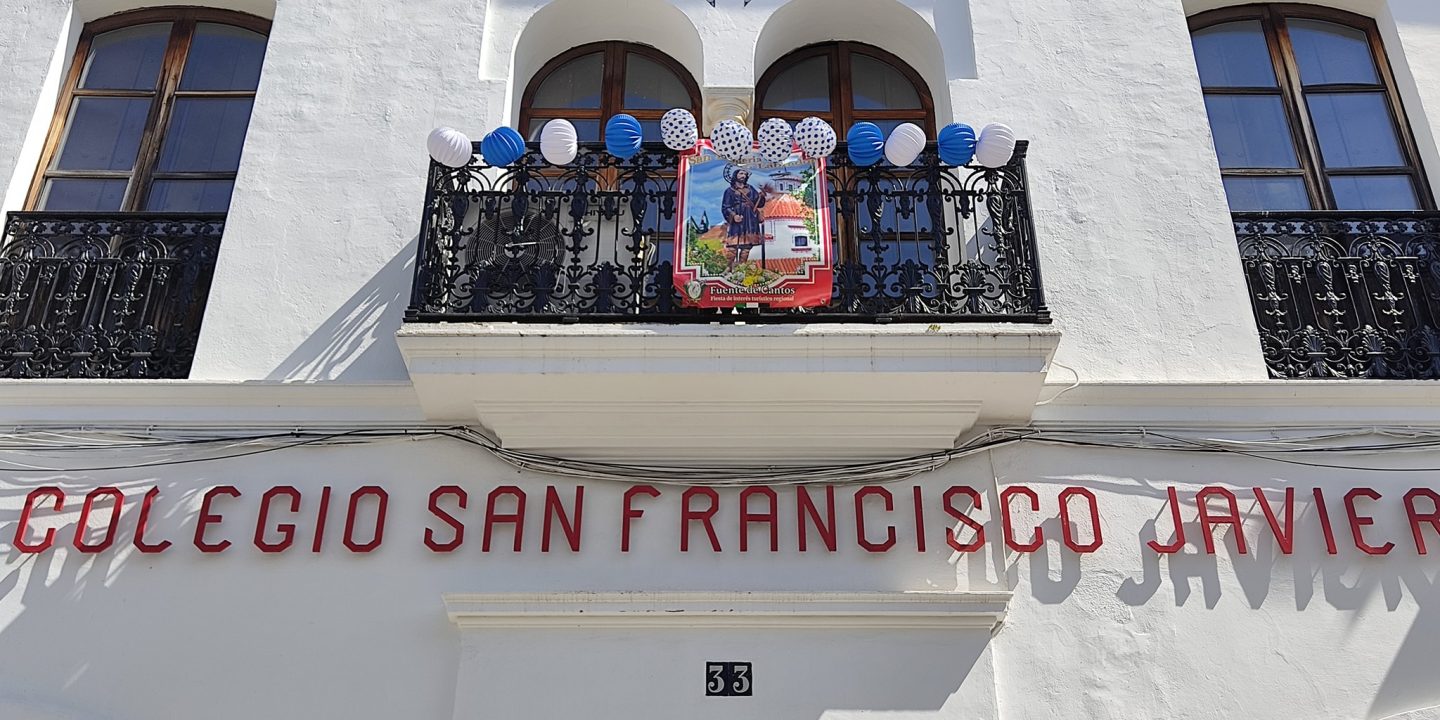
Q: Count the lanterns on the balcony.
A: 12